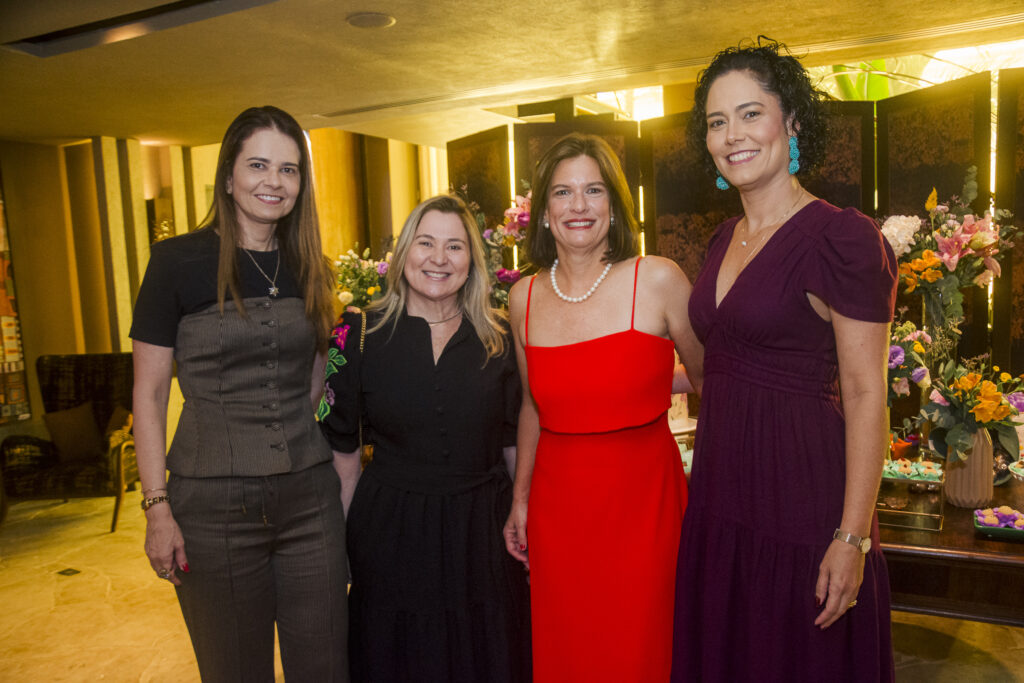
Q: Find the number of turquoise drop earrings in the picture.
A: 2